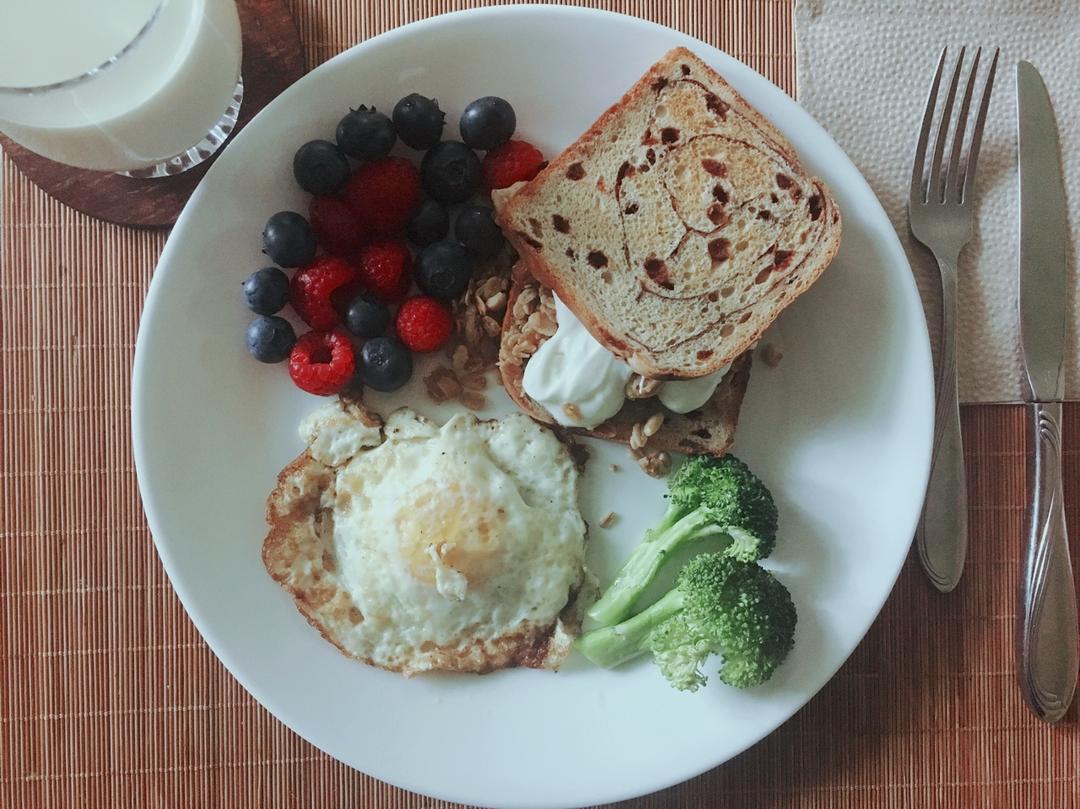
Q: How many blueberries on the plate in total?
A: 13